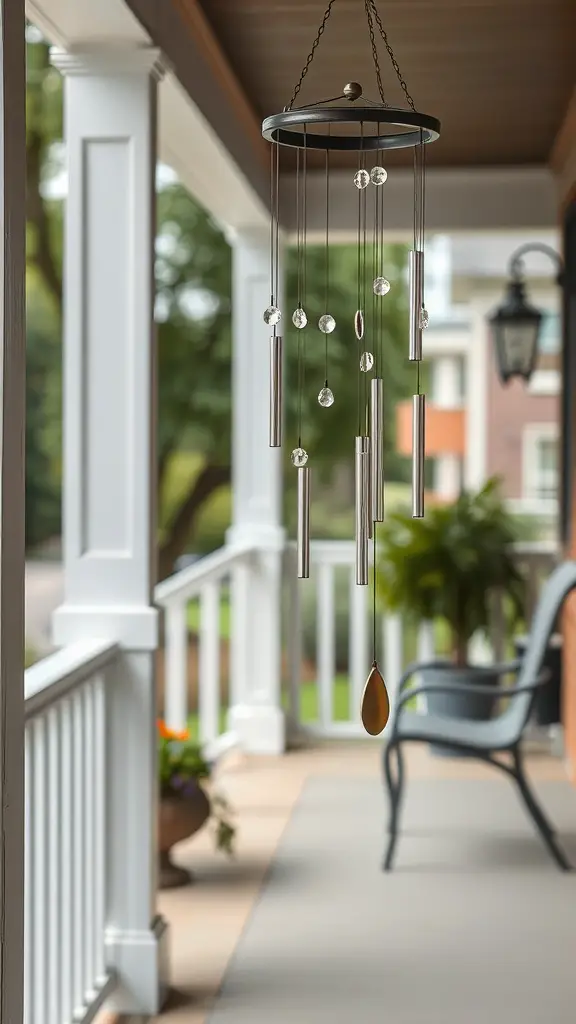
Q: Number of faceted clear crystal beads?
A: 10